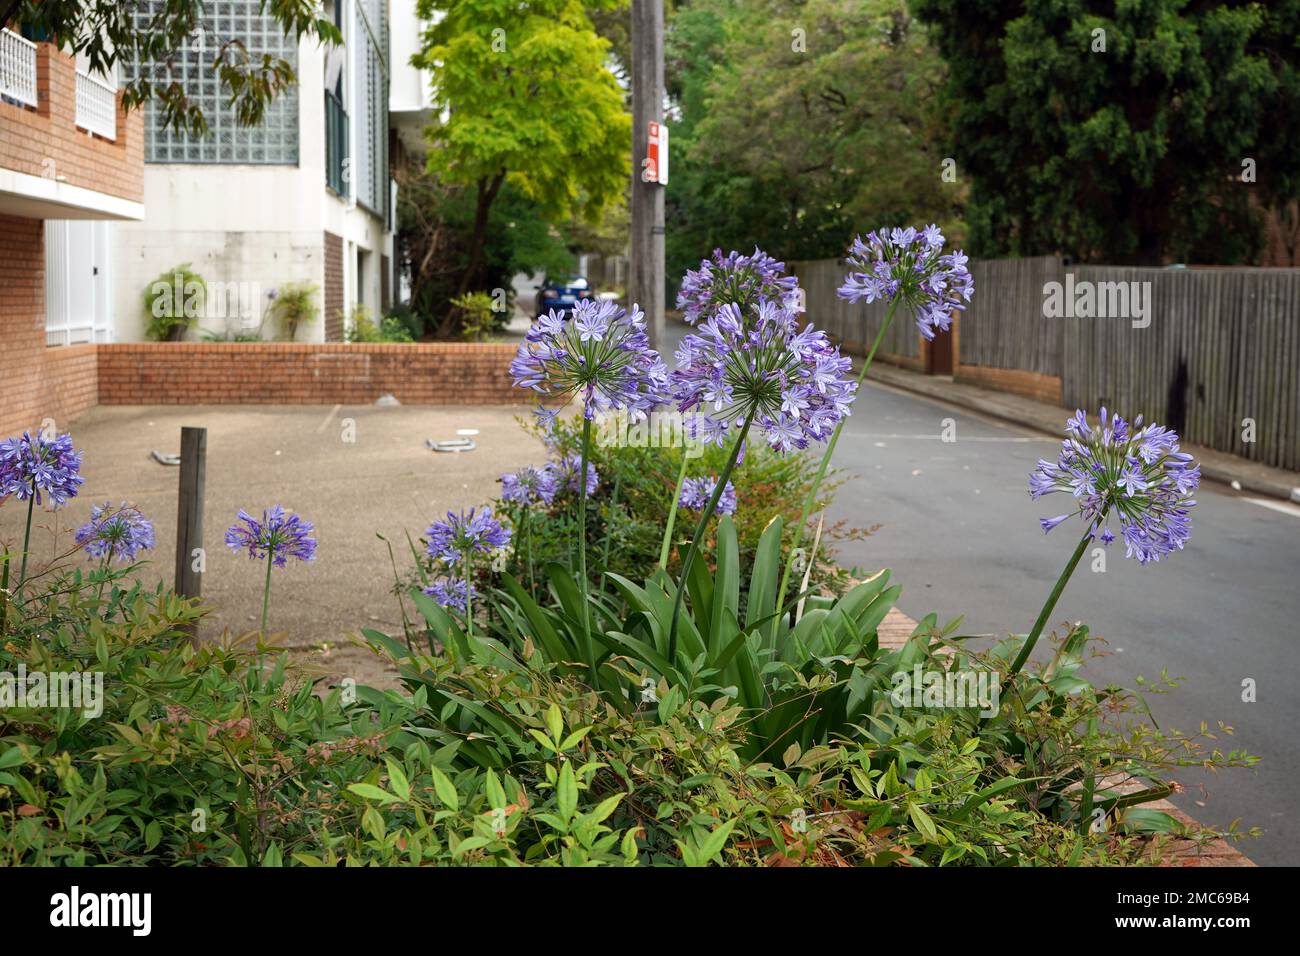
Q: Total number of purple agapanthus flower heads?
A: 13